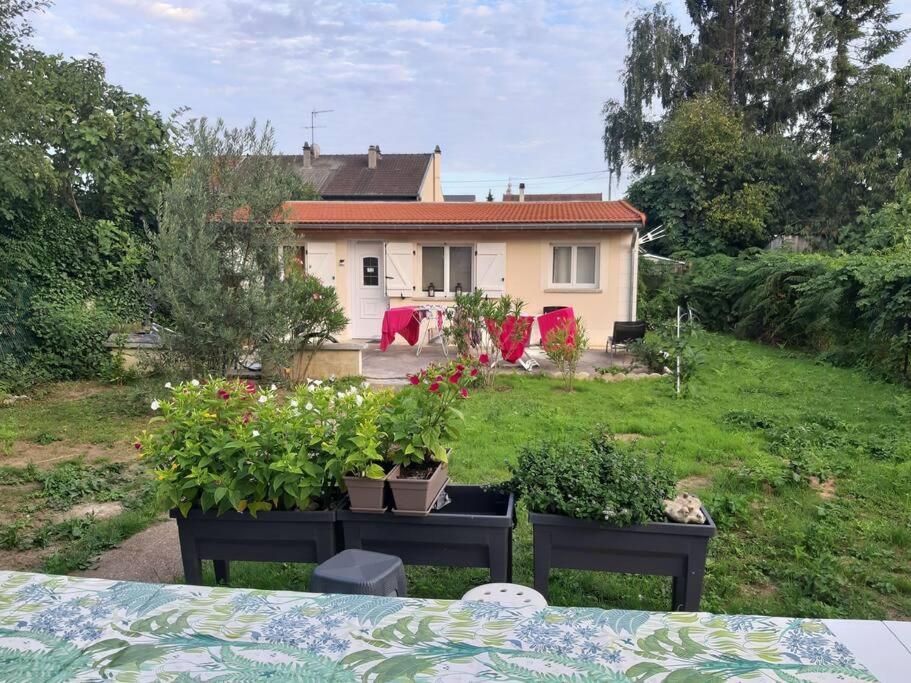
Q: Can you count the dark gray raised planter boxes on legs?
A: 3